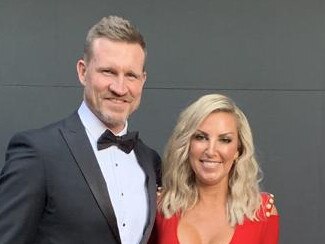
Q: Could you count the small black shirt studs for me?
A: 3